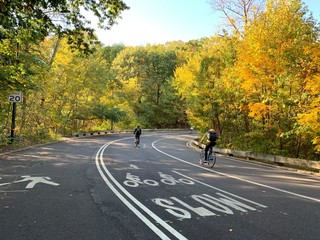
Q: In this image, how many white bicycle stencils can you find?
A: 2